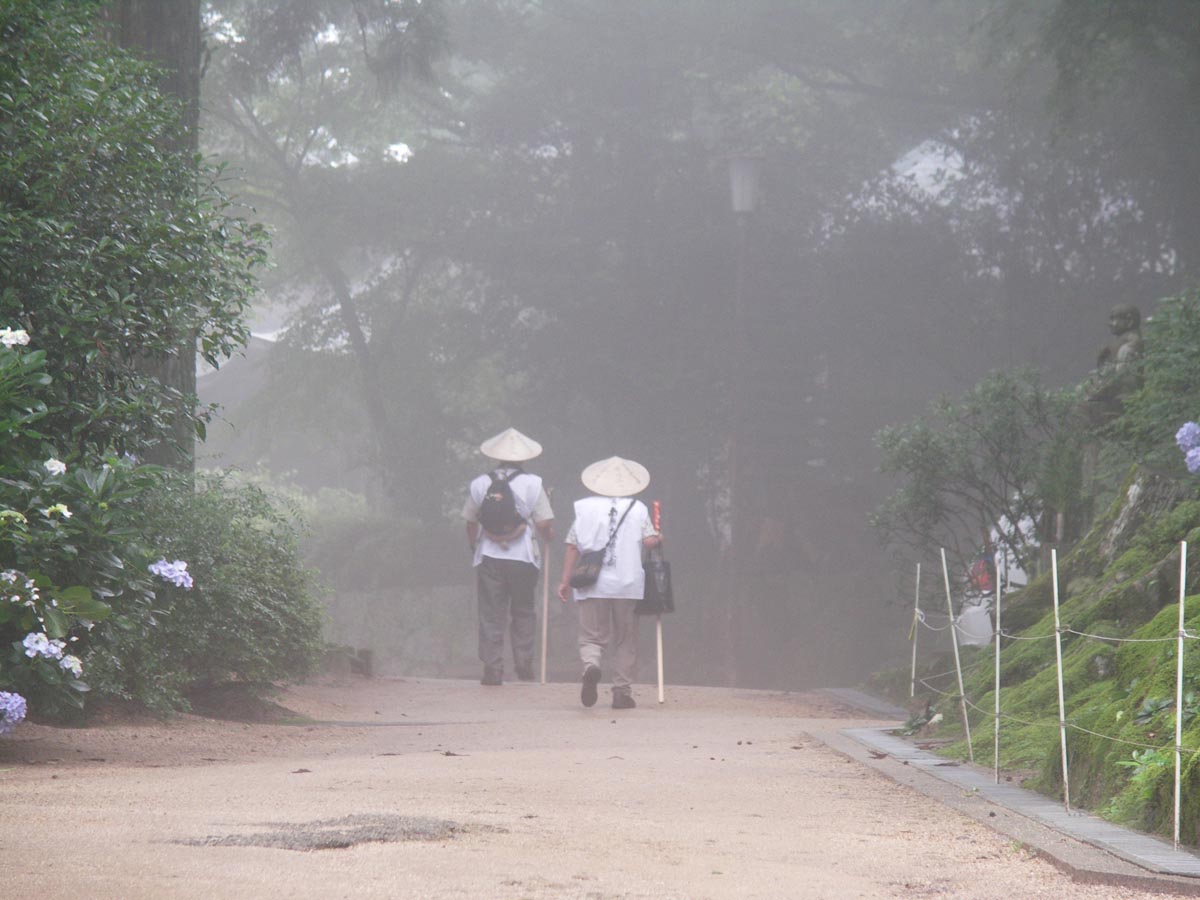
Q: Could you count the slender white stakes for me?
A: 5